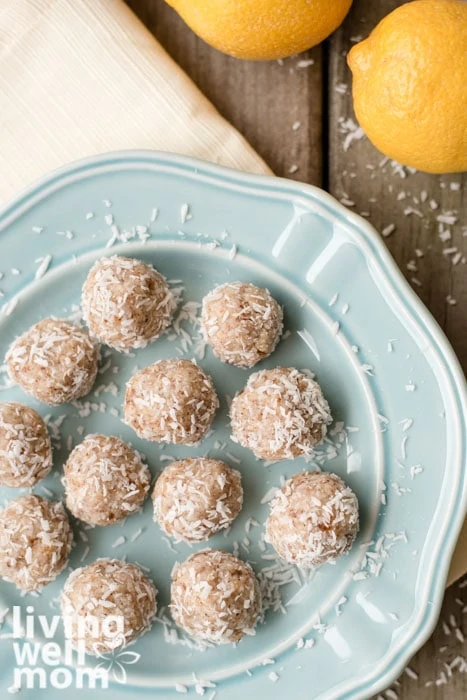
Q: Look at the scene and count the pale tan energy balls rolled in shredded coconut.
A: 12